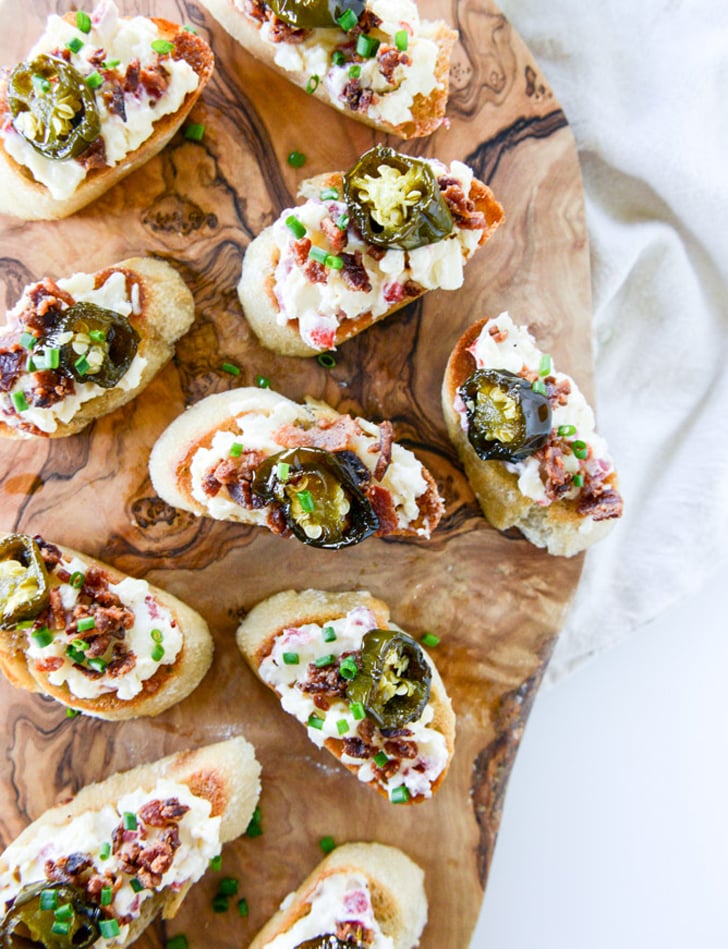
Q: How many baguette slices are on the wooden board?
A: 10